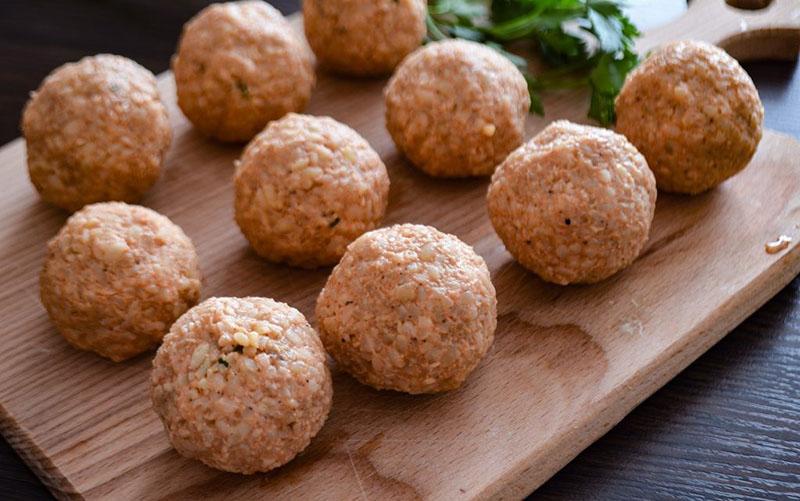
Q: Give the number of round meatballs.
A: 10